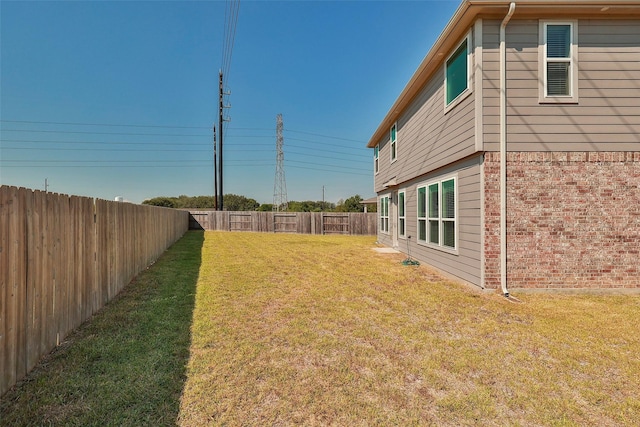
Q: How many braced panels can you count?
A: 4